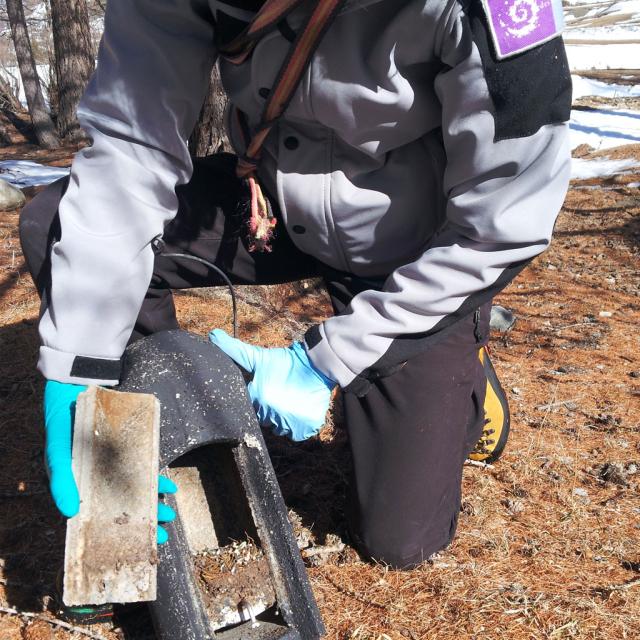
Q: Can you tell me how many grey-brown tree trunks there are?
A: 3